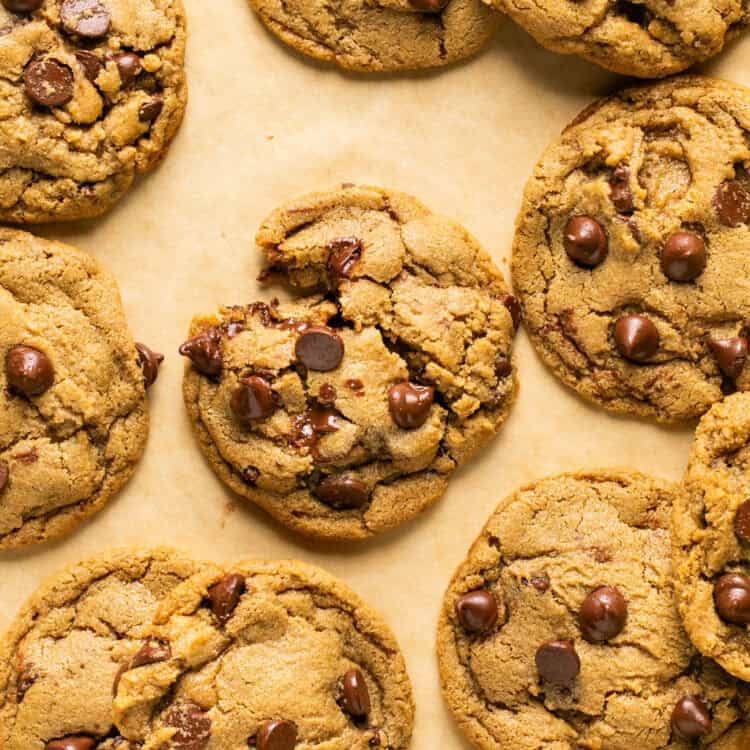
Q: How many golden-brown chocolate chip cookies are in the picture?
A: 10